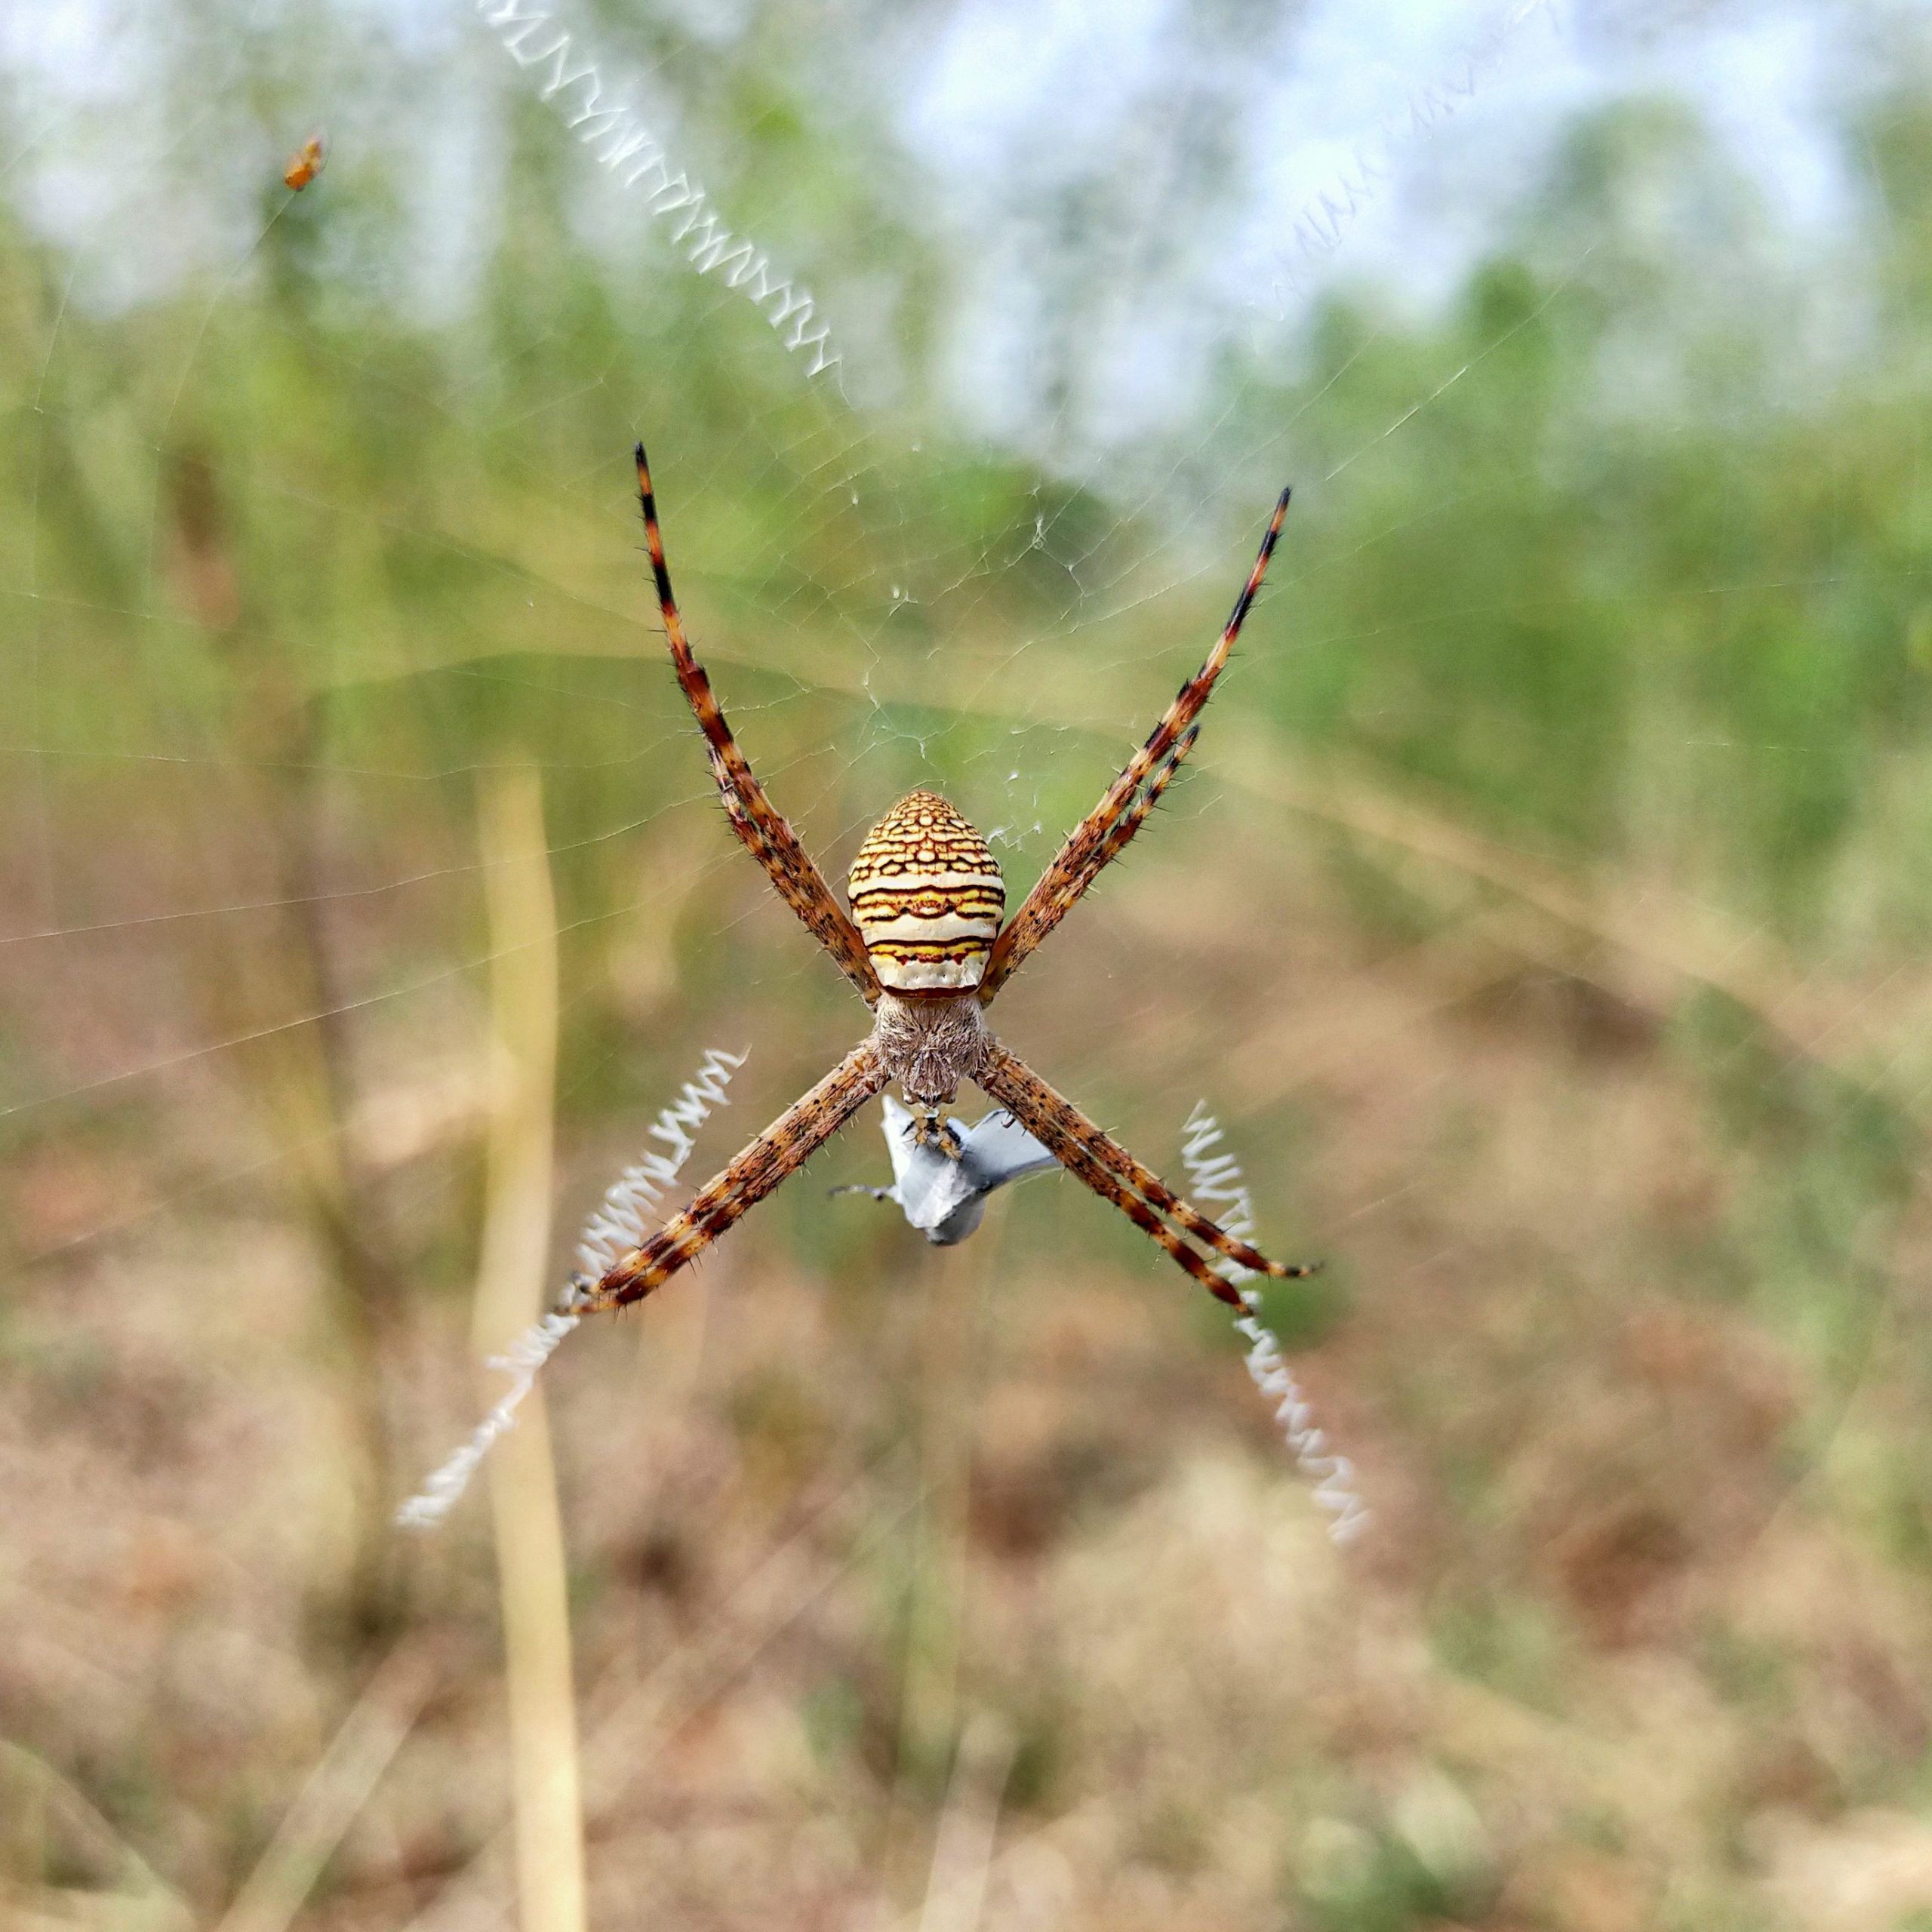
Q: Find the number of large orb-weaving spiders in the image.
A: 1